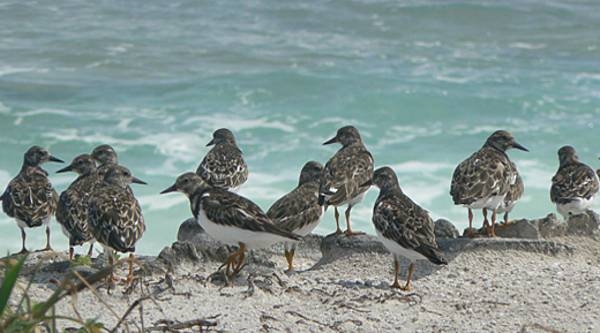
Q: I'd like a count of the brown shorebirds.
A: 12